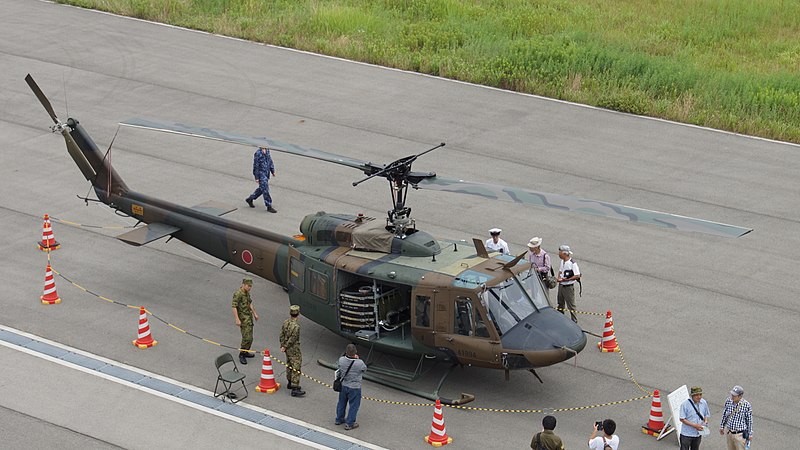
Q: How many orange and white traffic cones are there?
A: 7